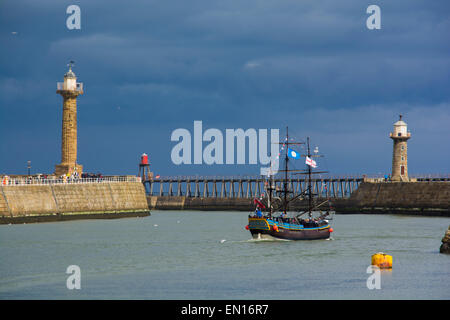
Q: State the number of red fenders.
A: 3